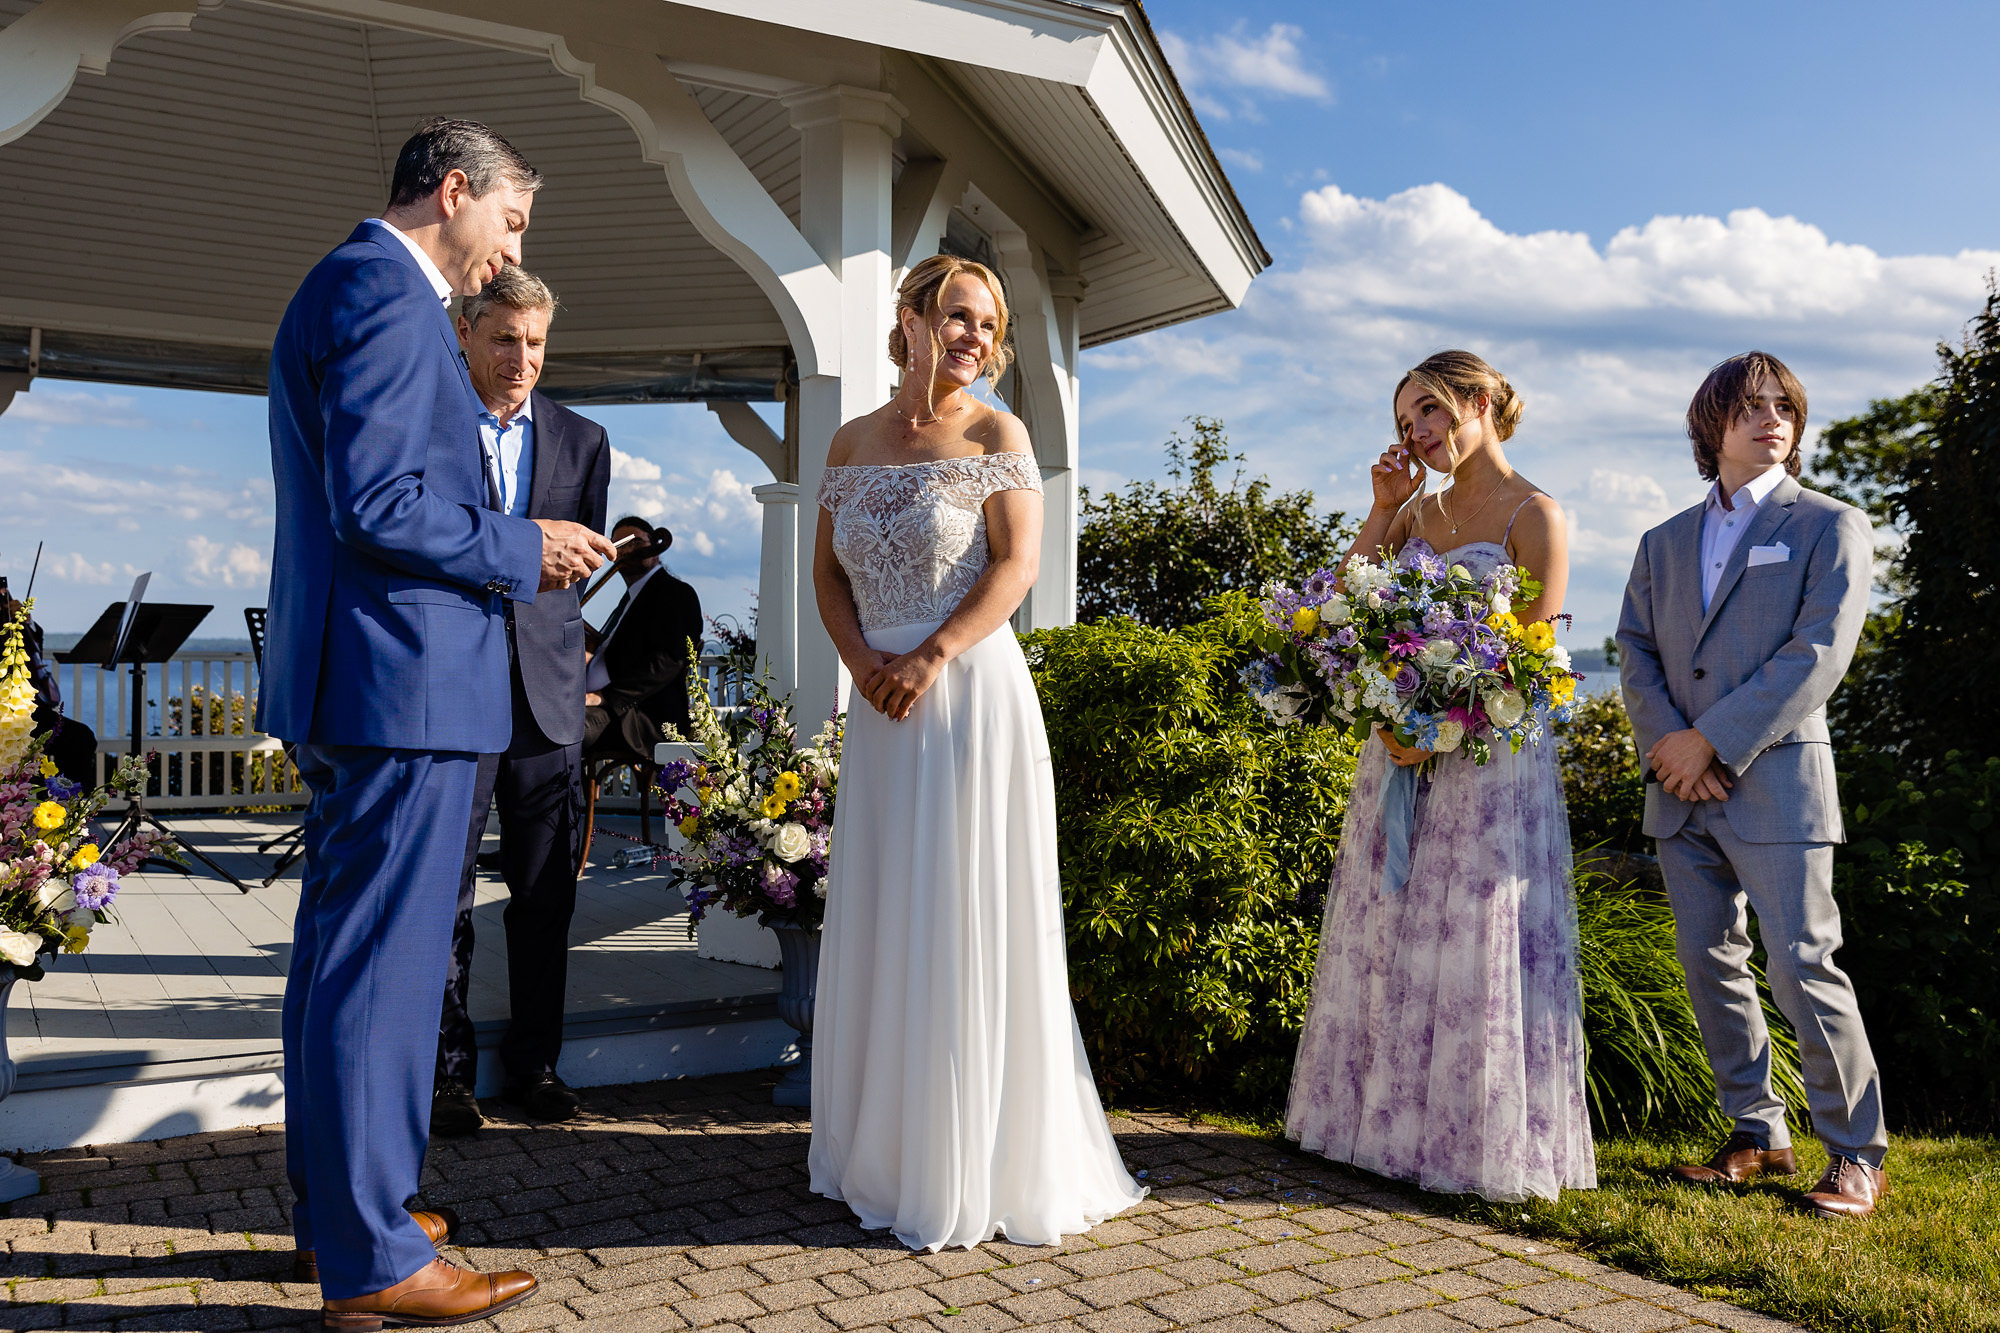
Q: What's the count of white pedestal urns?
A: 2